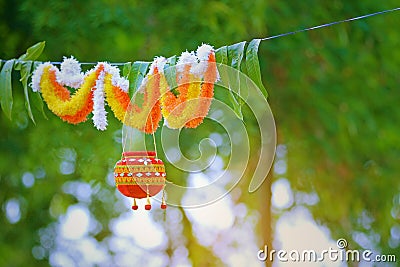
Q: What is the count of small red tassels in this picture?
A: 3